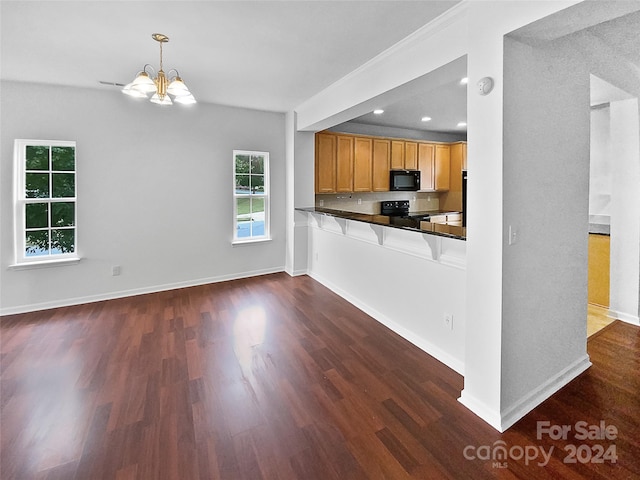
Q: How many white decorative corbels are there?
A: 4